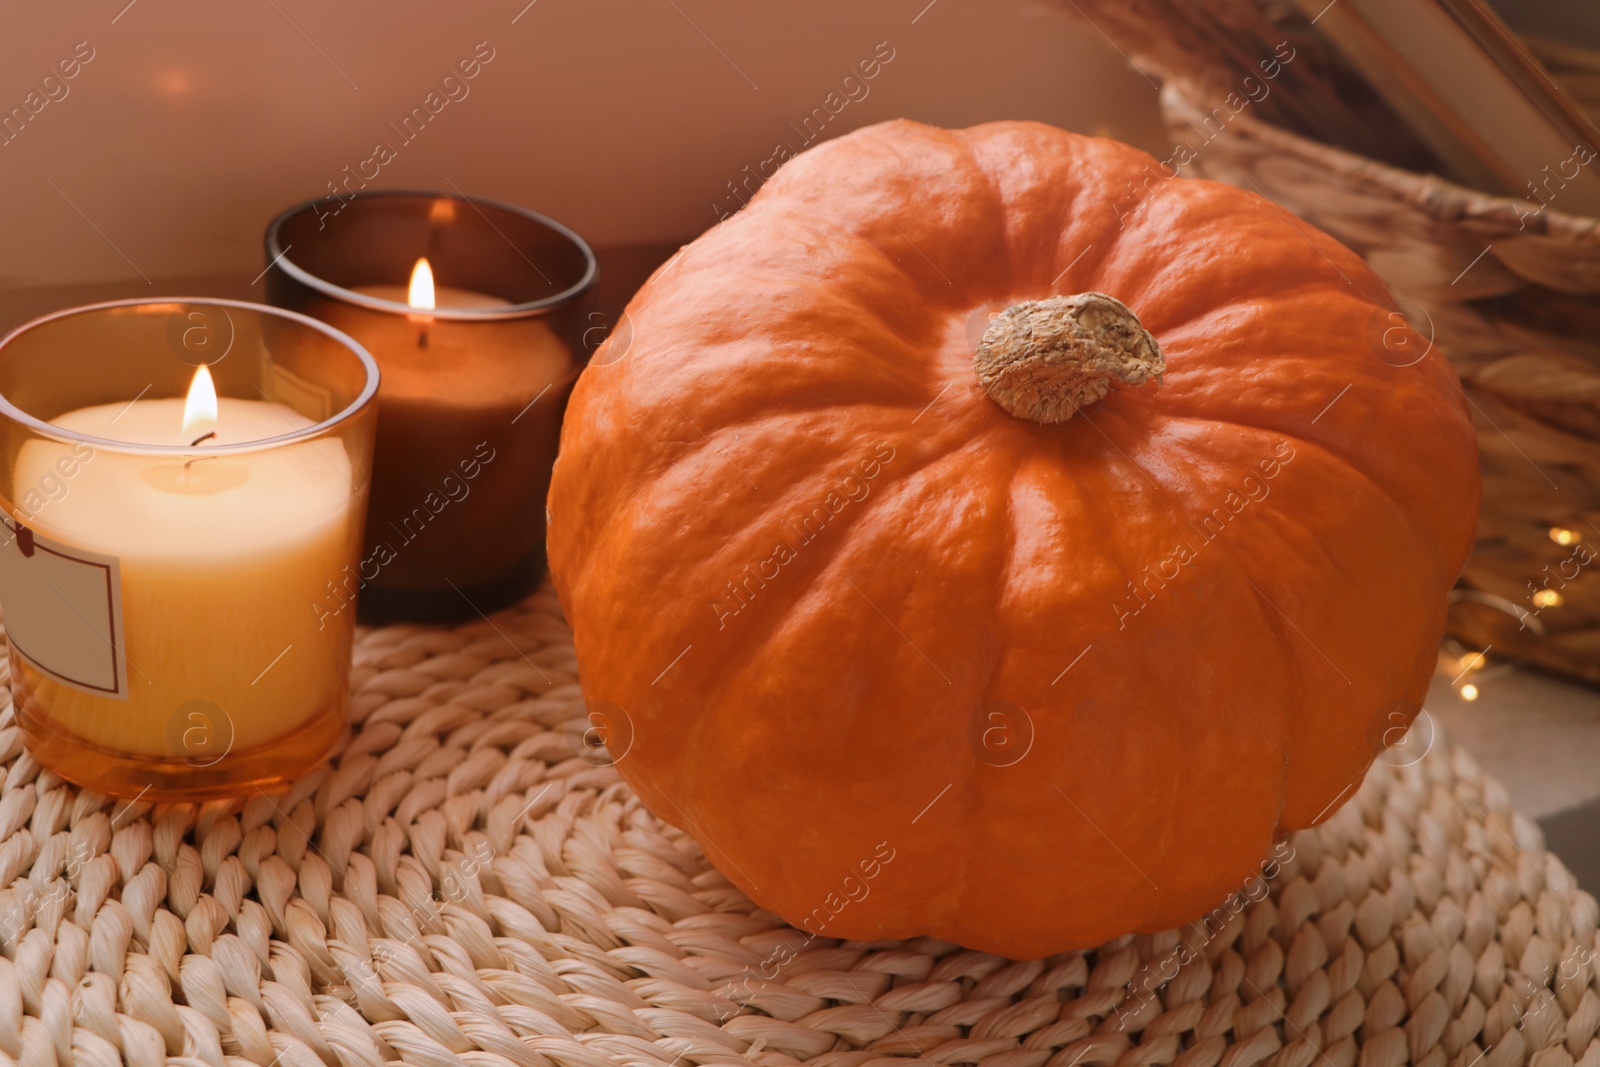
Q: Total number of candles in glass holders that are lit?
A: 2